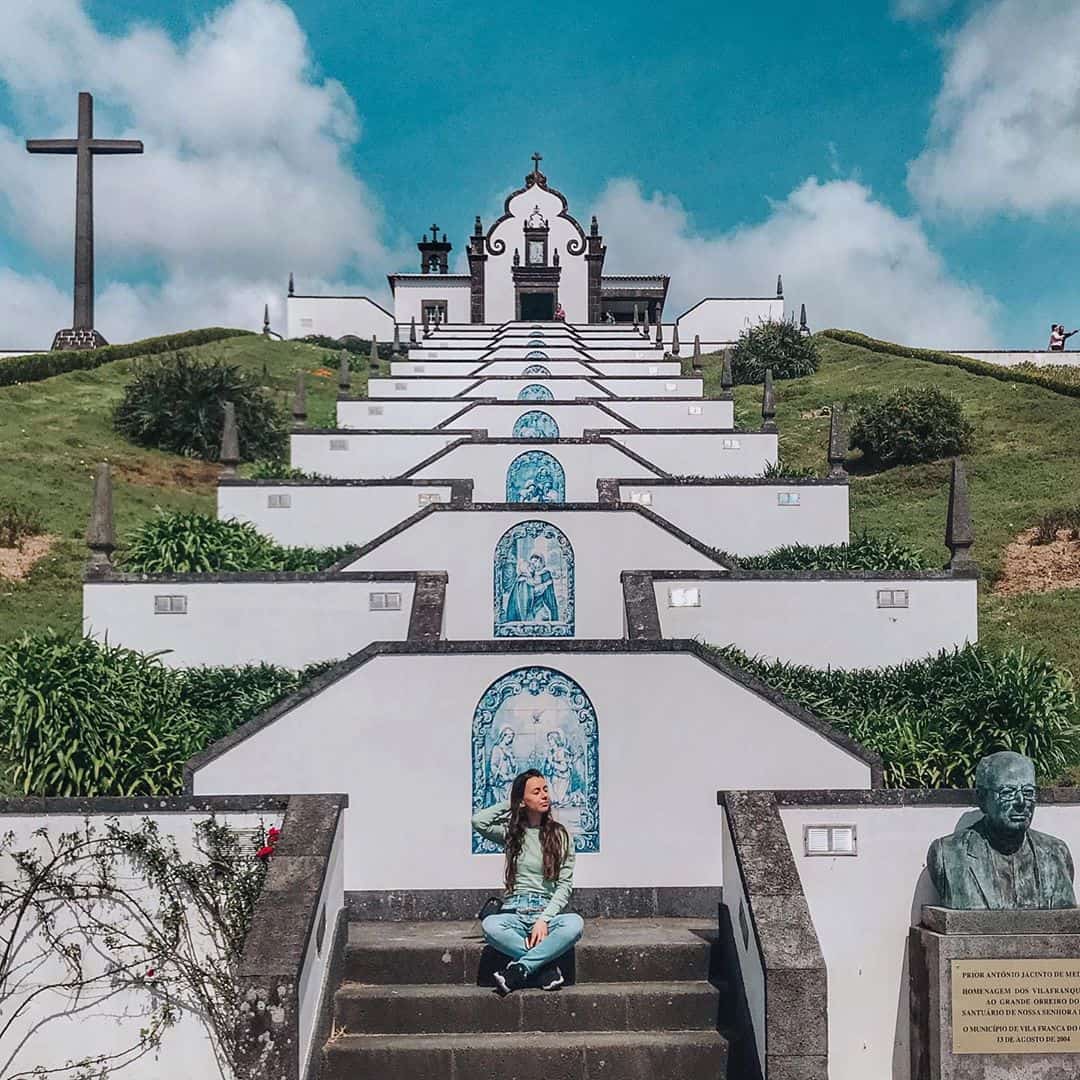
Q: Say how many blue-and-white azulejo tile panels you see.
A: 10